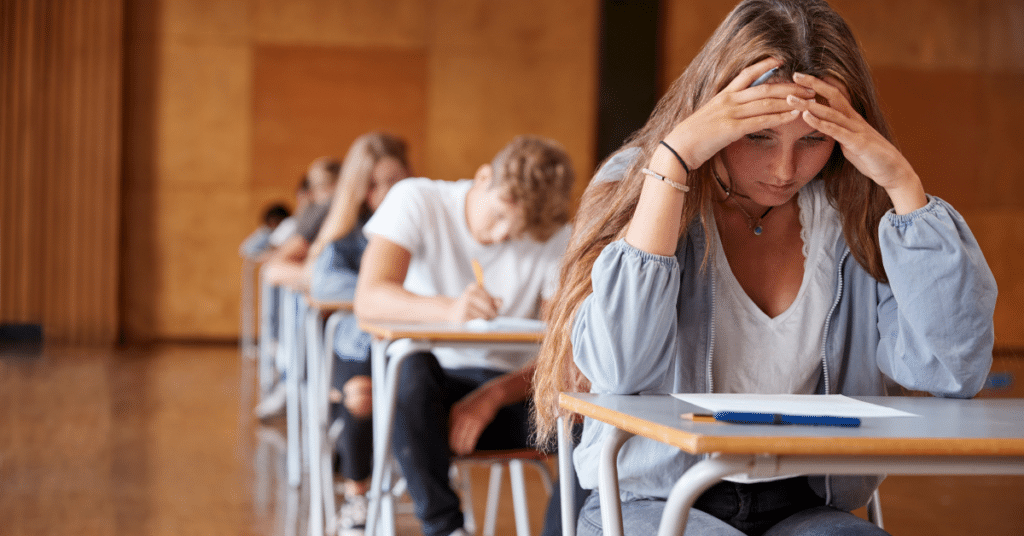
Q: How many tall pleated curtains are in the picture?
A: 1